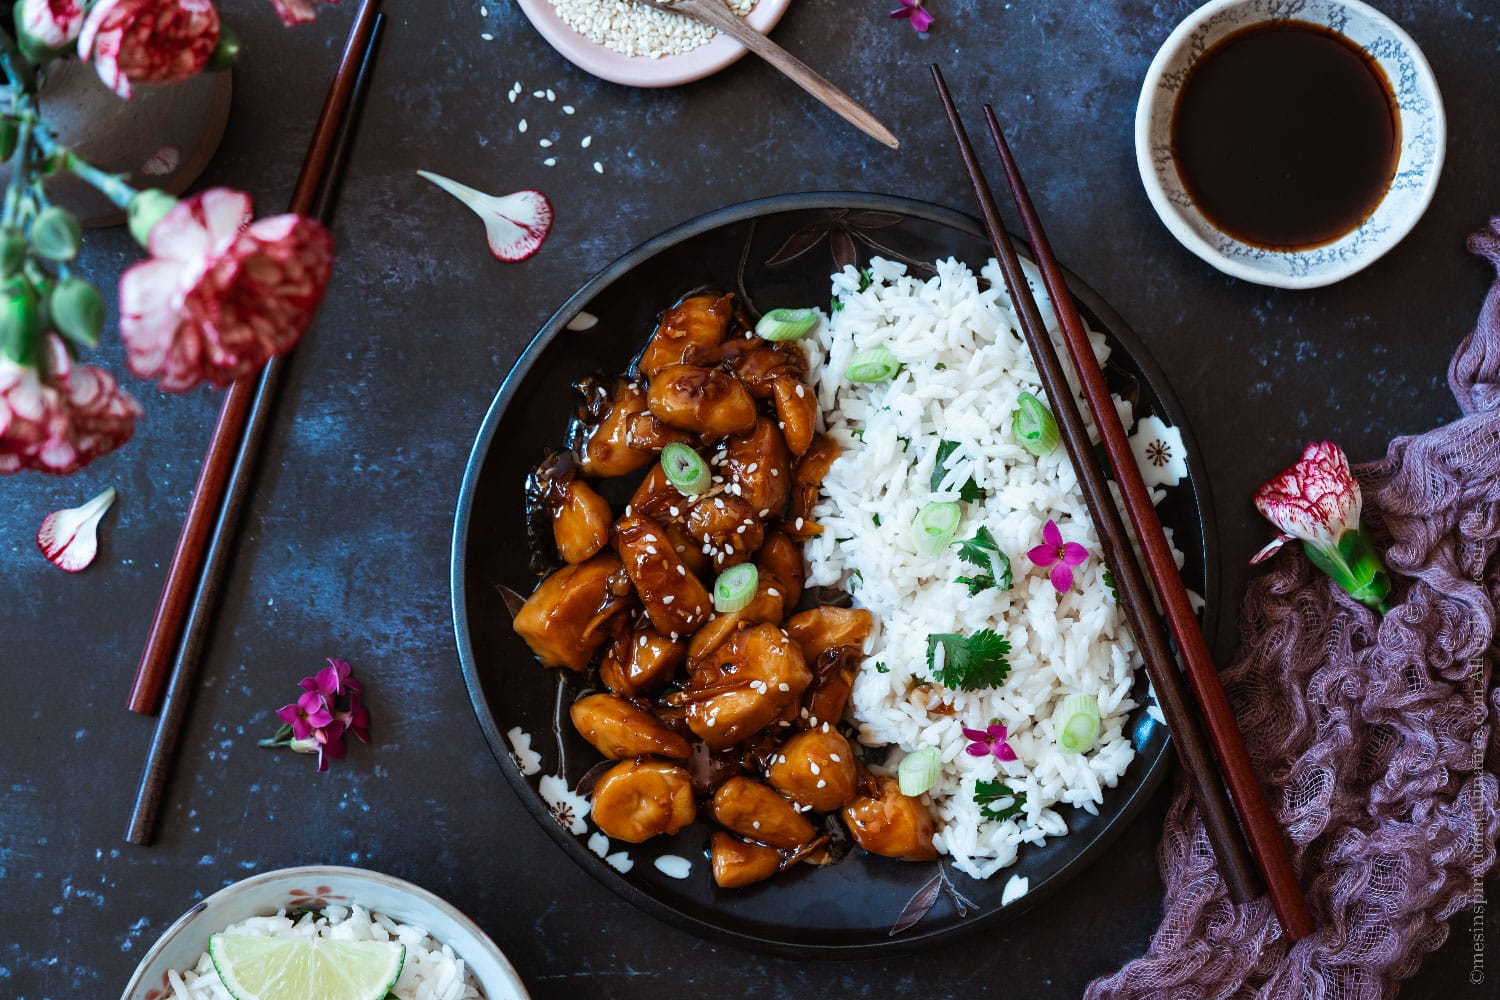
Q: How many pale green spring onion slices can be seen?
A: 8